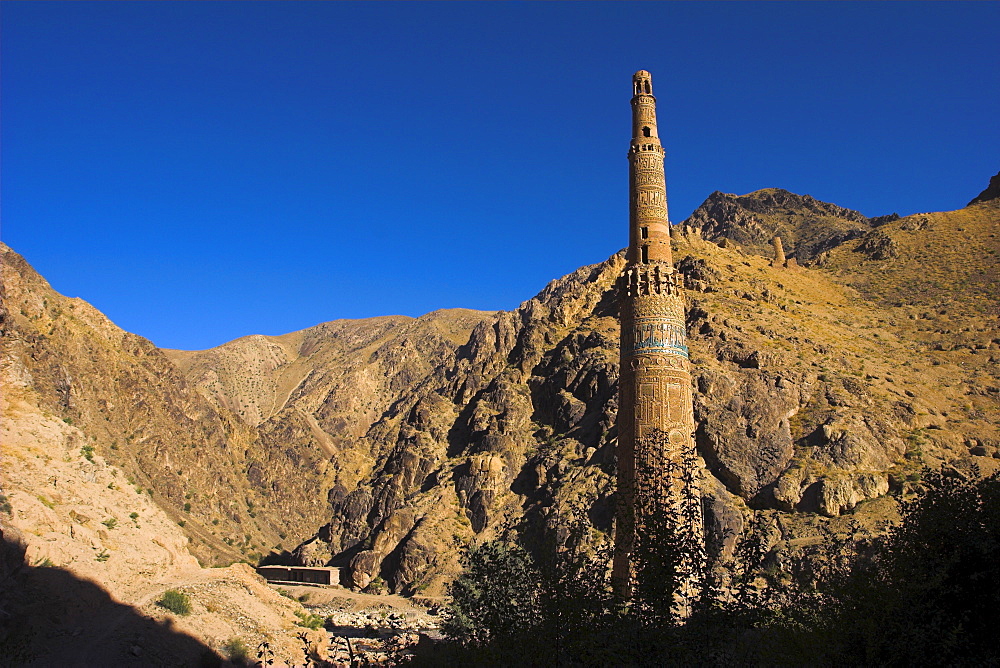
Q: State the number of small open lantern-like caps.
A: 1